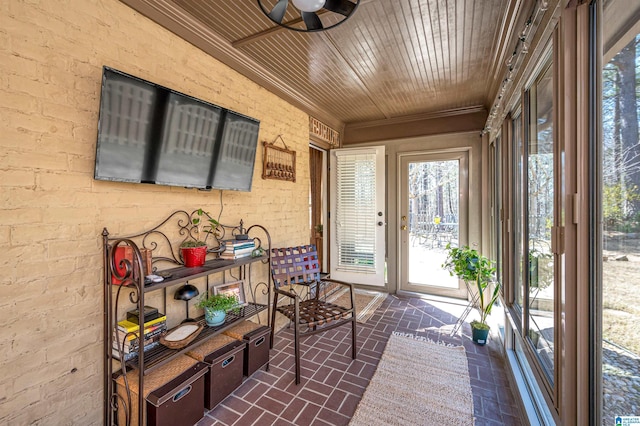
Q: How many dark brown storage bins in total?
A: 3